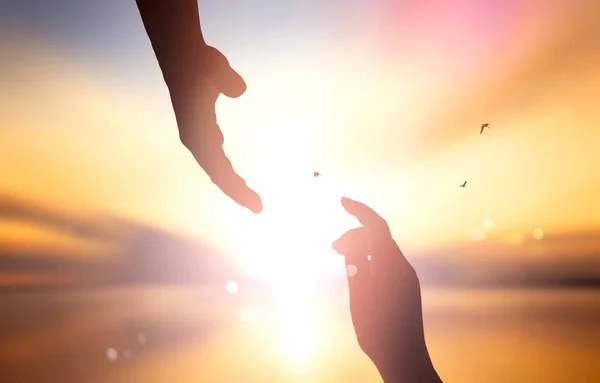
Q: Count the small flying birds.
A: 3